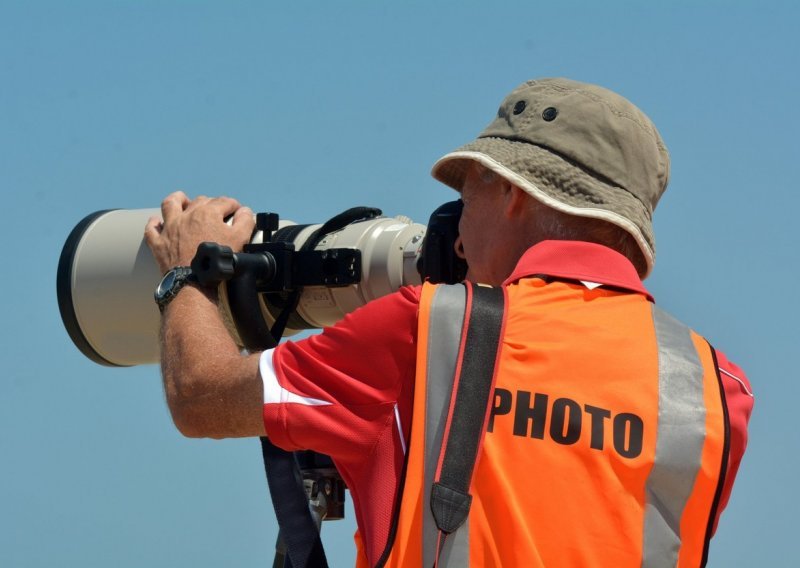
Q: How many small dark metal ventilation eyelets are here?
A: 2